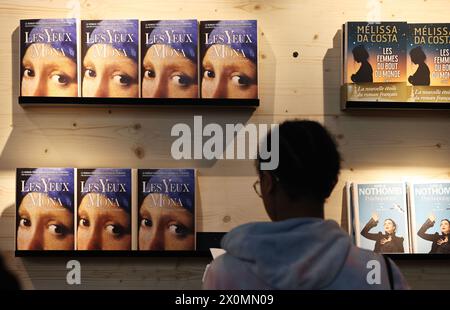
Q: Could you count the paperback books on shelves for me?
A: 11